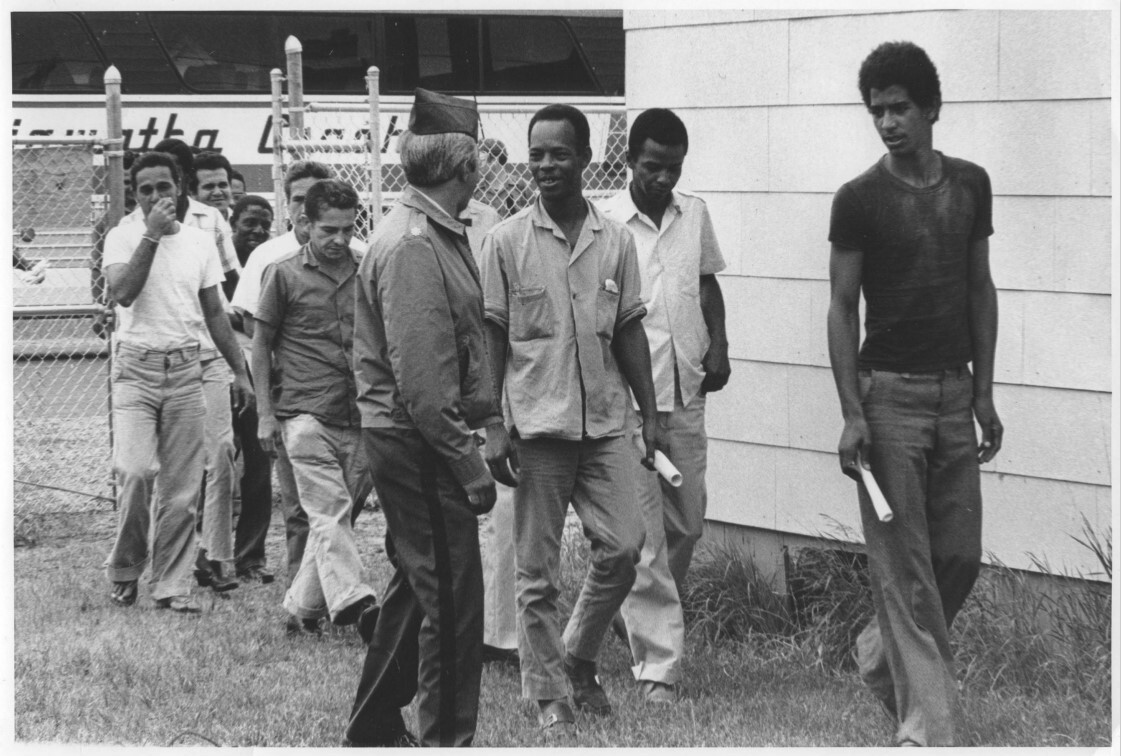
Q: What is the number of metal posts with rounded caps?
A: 4